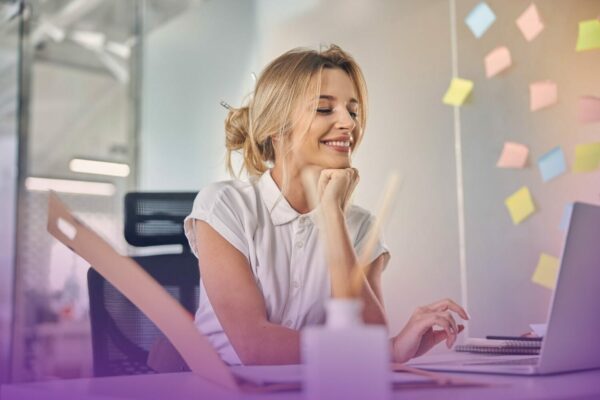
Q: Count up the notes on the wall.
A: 13